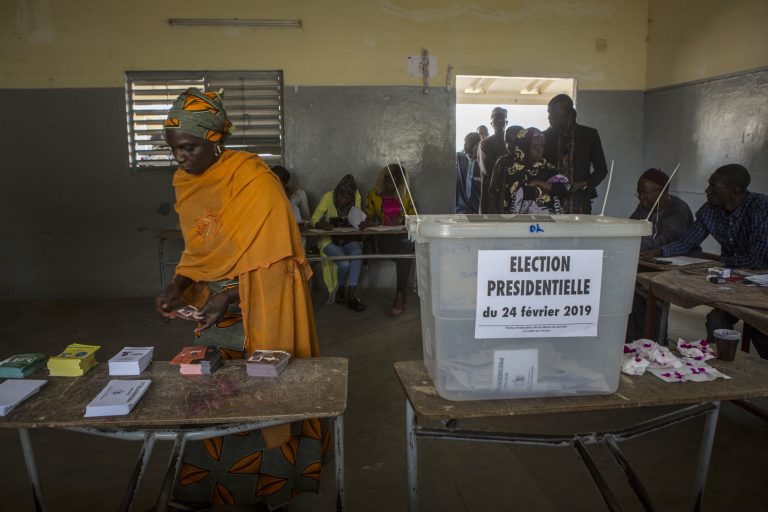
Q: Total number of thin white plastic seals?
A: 4